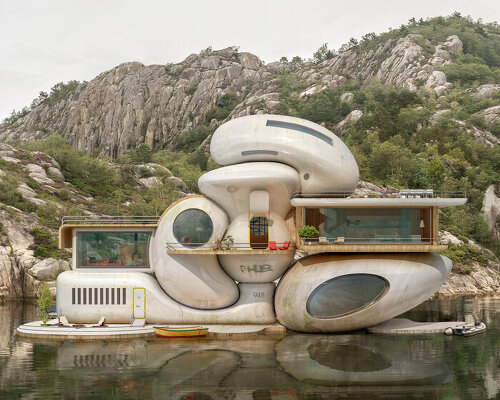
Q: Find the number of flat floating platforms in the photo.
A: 2